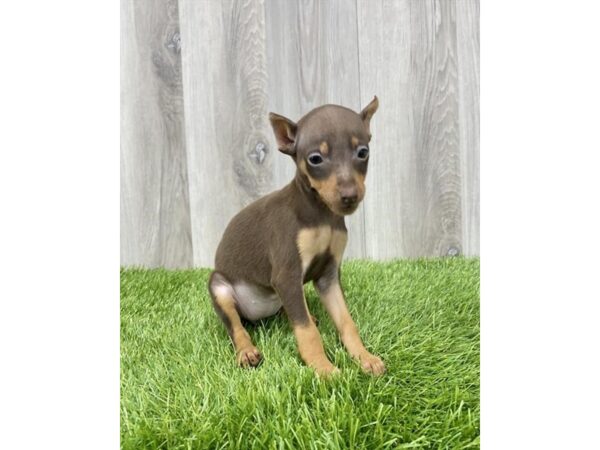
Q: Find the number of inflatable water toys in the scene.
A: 0